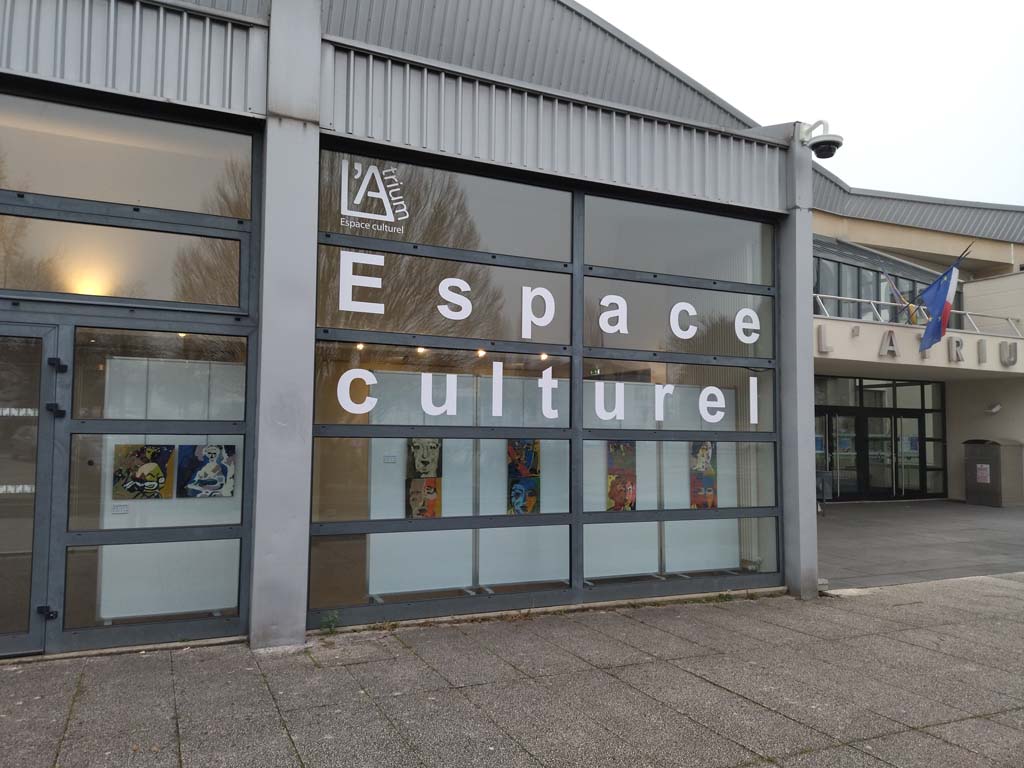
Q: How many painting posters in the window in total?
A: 10